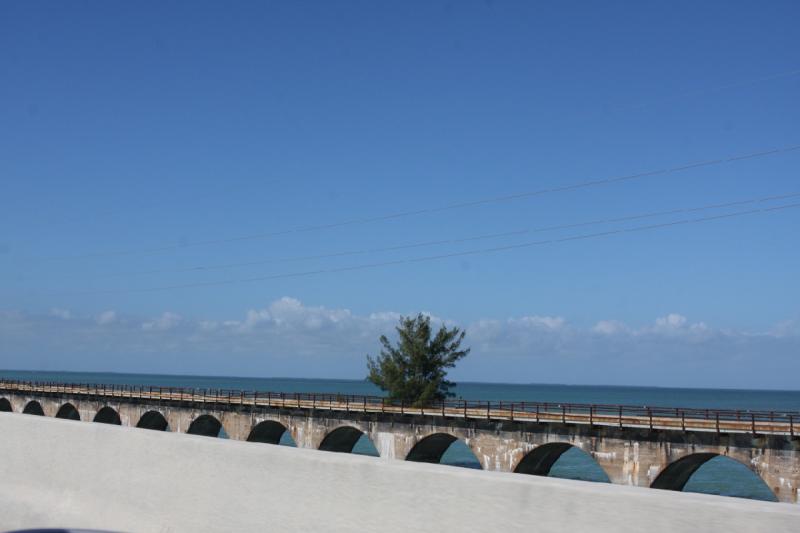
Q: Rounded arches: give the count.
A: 11